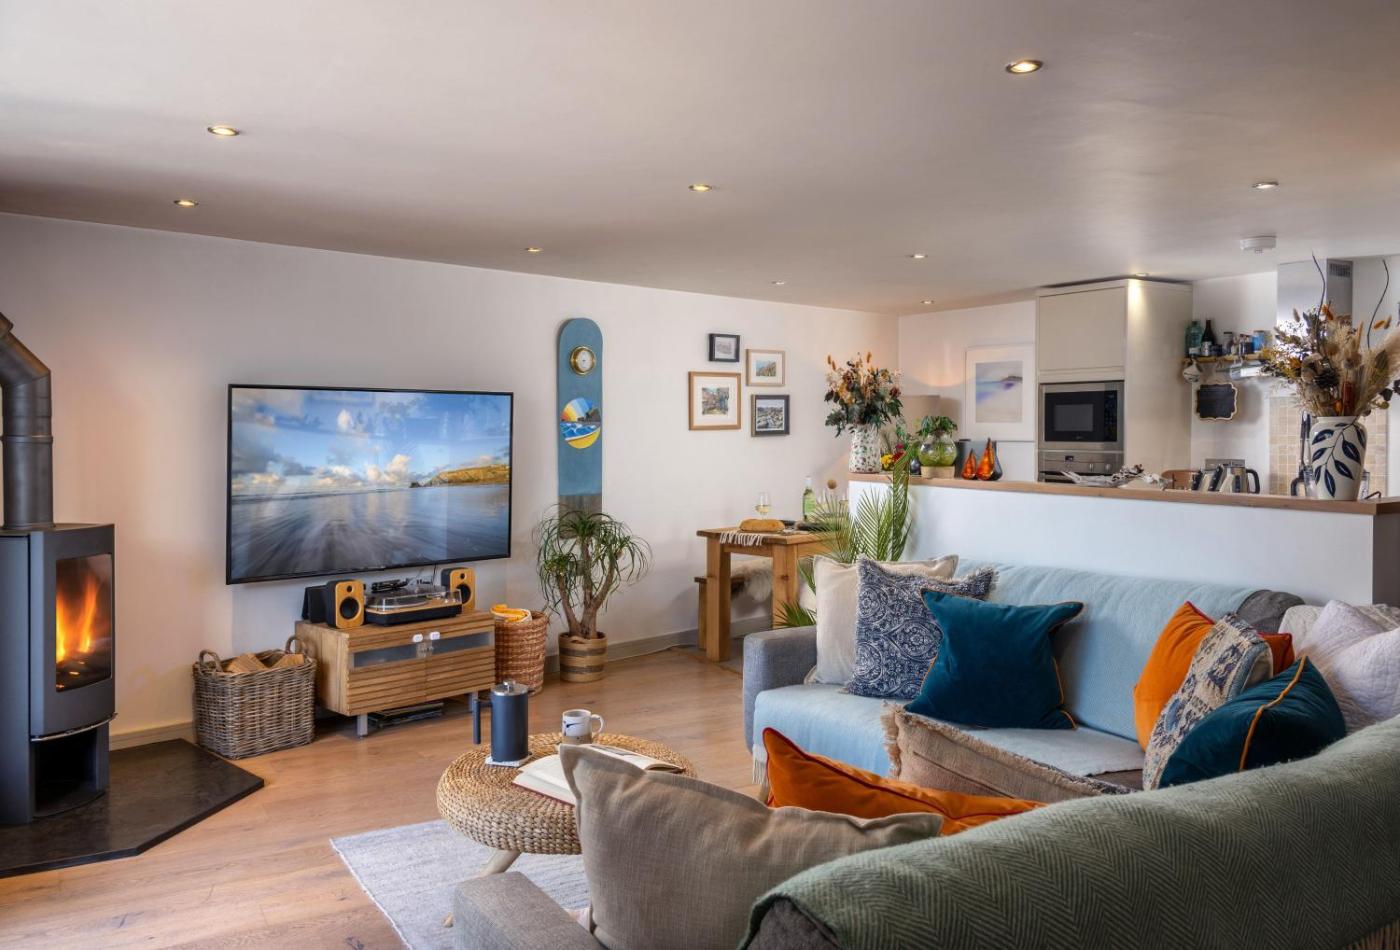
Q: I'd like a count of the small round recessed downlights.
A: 10